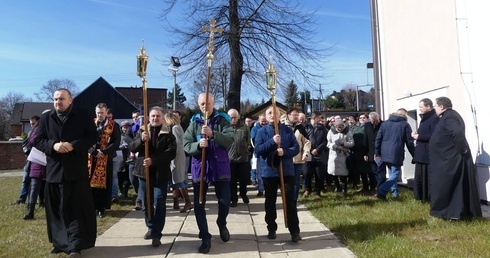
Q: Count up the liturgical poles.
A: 3